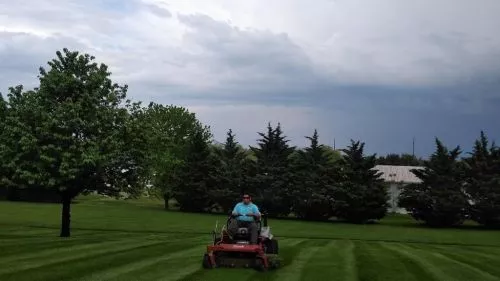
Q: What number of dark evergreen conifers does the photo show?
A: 7